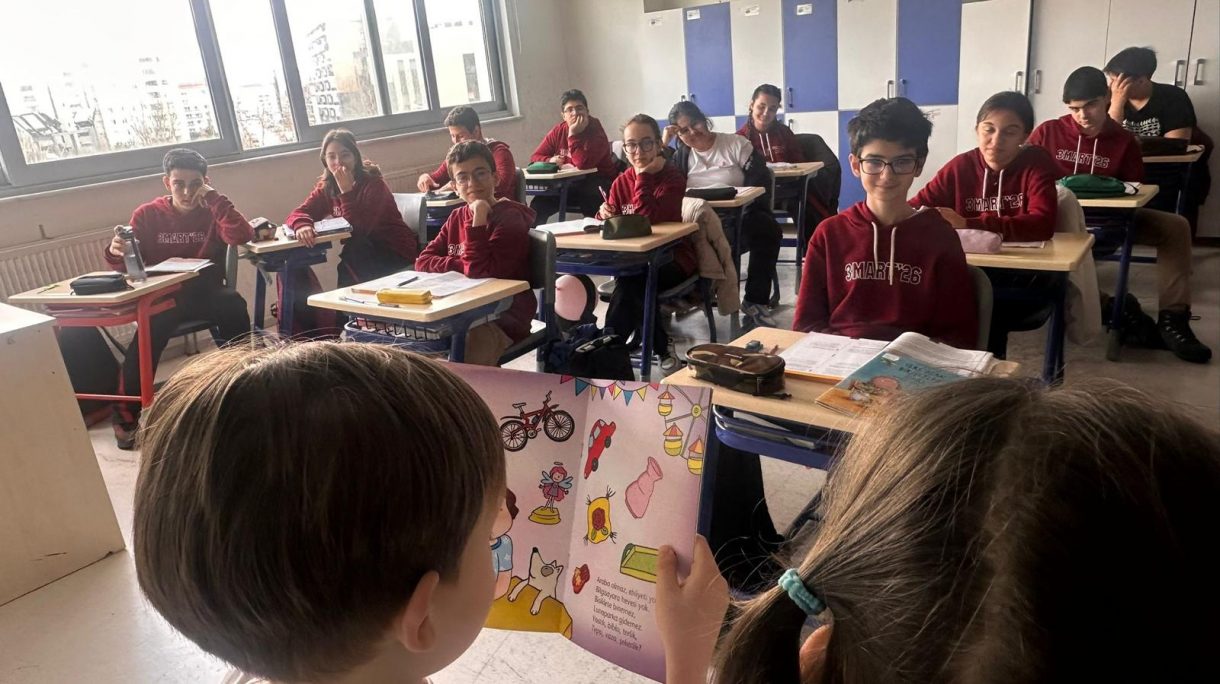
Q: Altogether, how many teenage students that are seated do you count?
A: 12